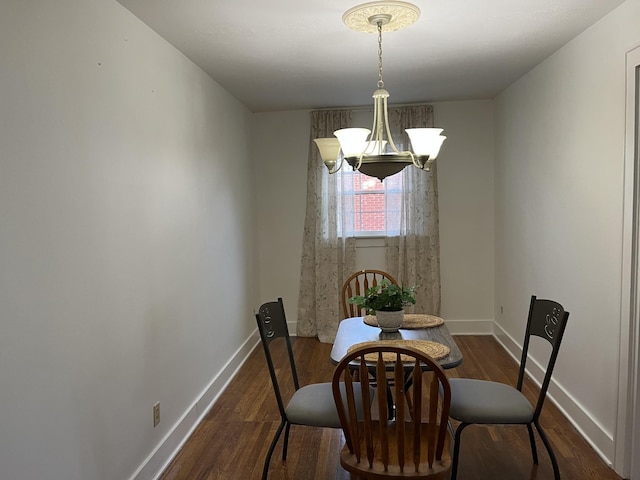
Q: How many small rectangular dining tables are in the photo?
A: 1